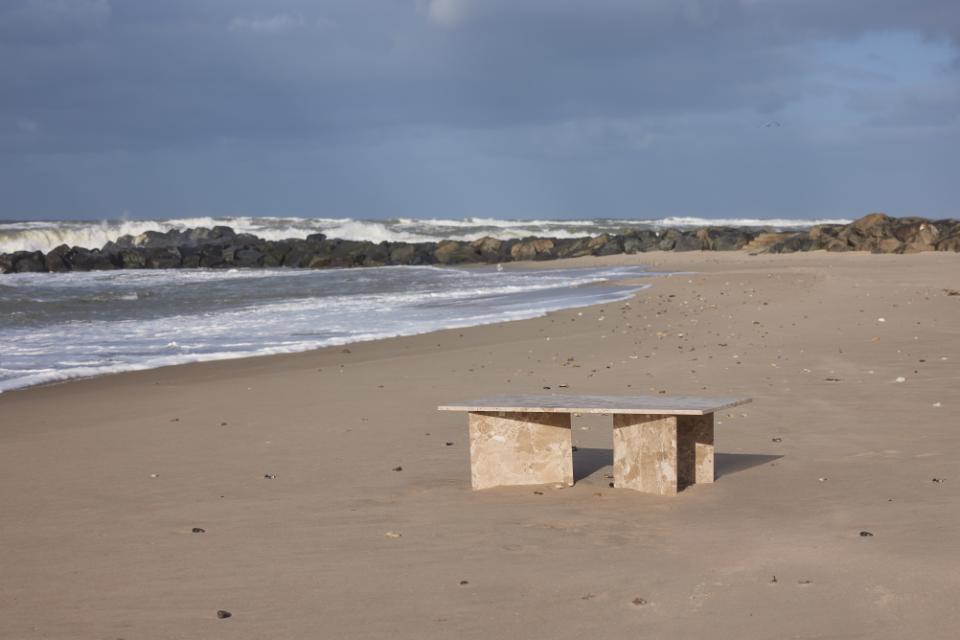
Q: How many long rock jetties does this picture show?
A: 1